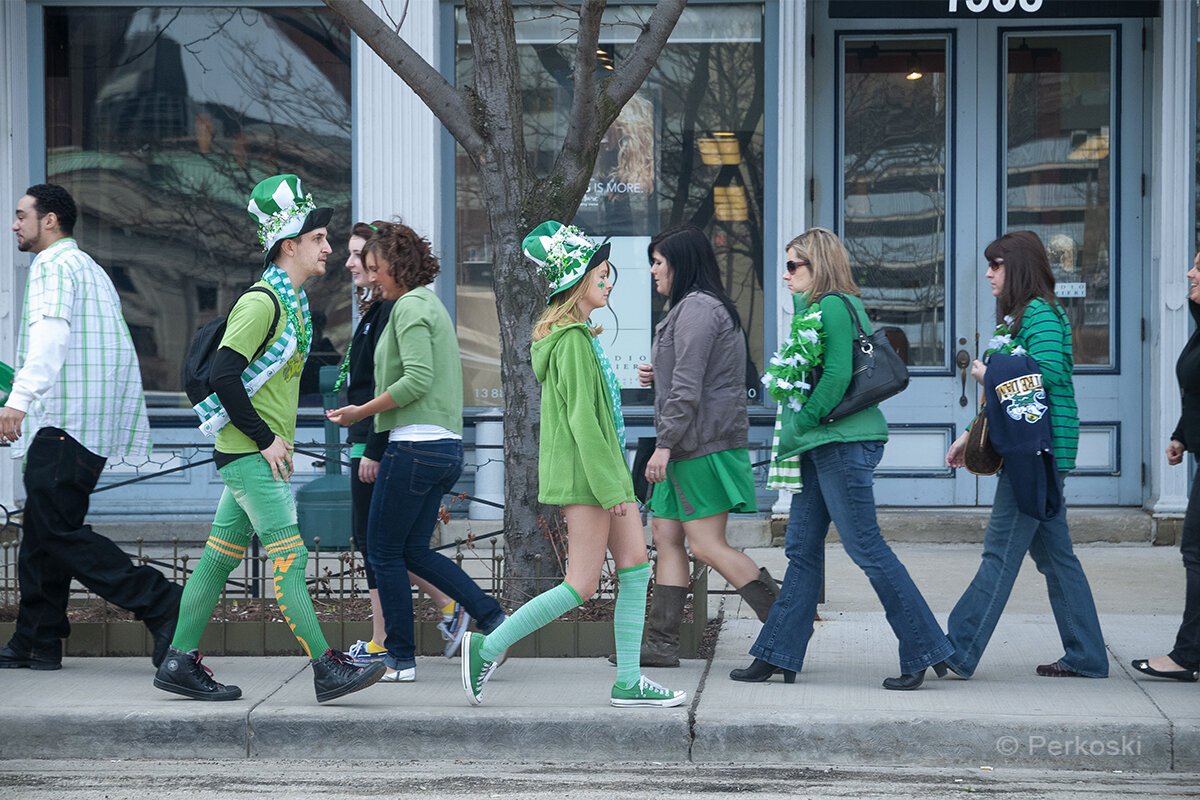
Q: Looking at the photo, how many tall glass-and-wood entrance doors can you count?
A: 2